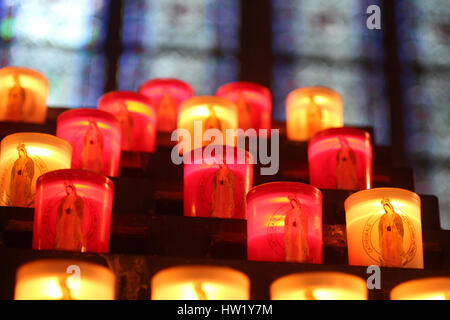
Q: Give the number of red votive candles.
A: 8